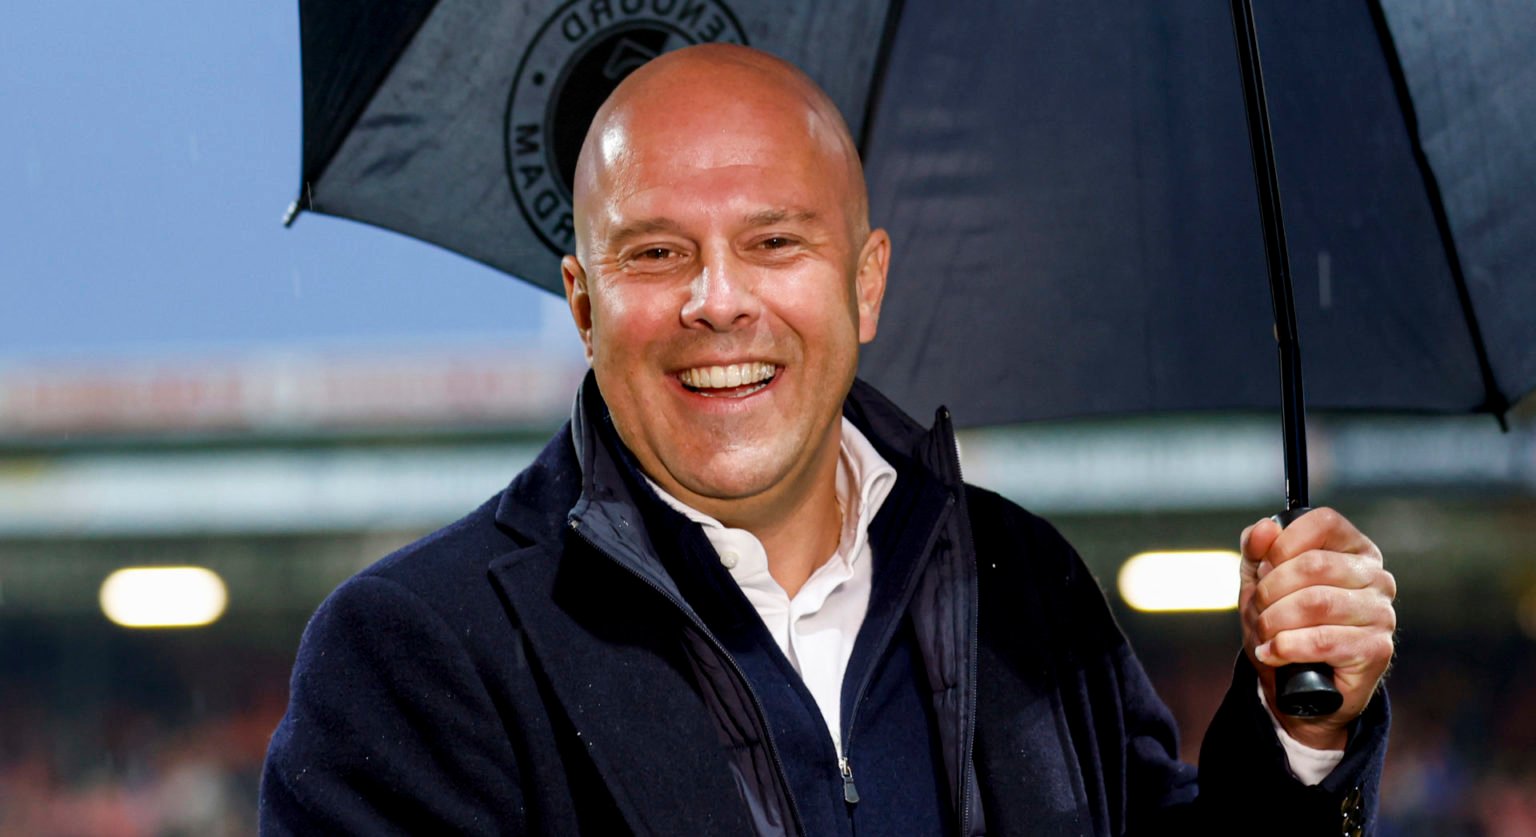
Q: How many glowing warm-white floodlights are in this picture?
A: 2